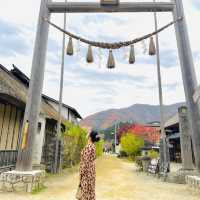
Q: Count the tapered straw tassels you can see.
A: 5